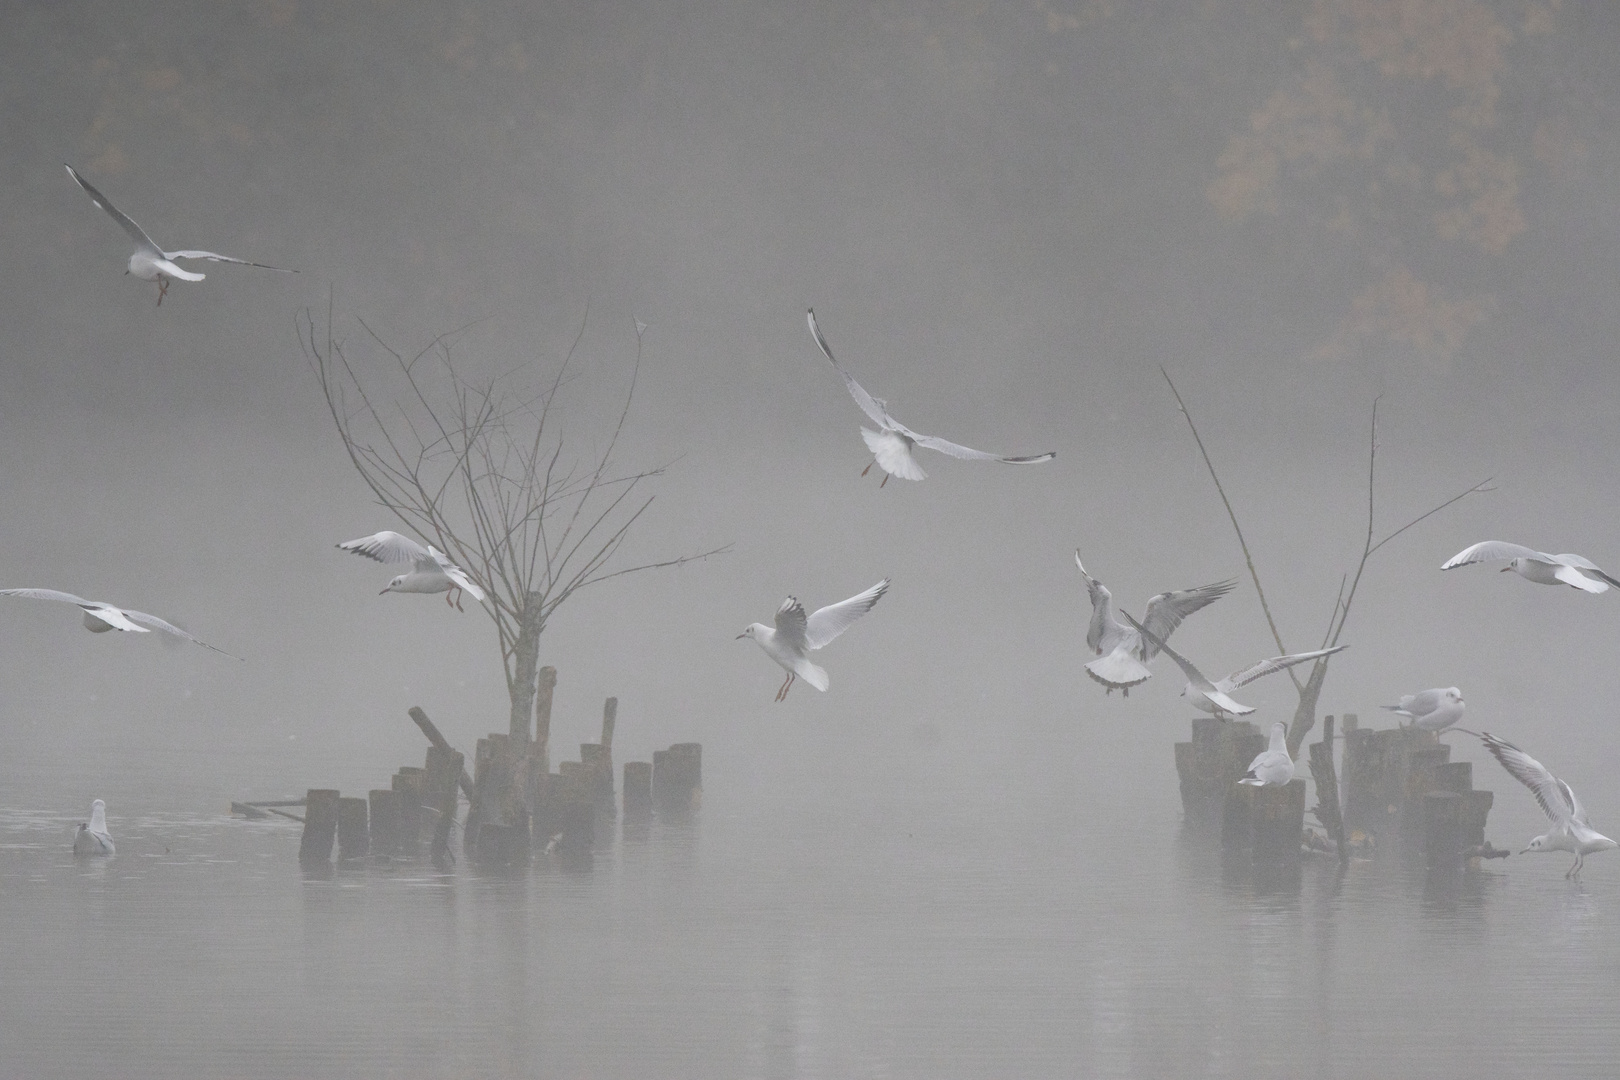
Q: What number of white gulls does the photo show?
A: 12